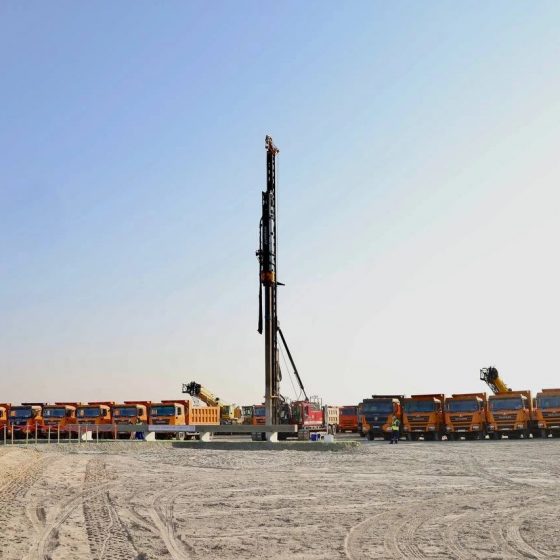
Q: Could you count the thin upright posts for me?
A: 11